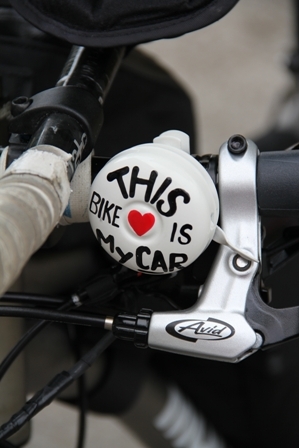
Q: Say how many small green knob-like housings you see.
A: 0